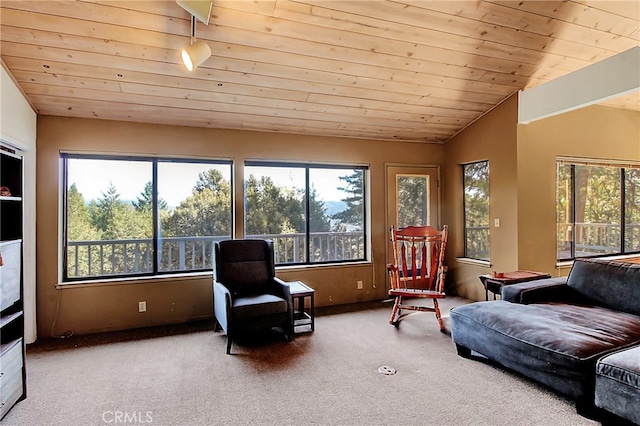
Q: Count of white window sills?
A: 4